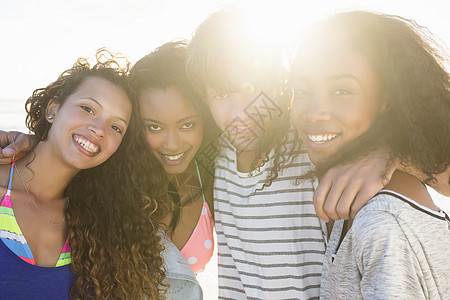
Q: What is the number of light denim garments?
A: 1